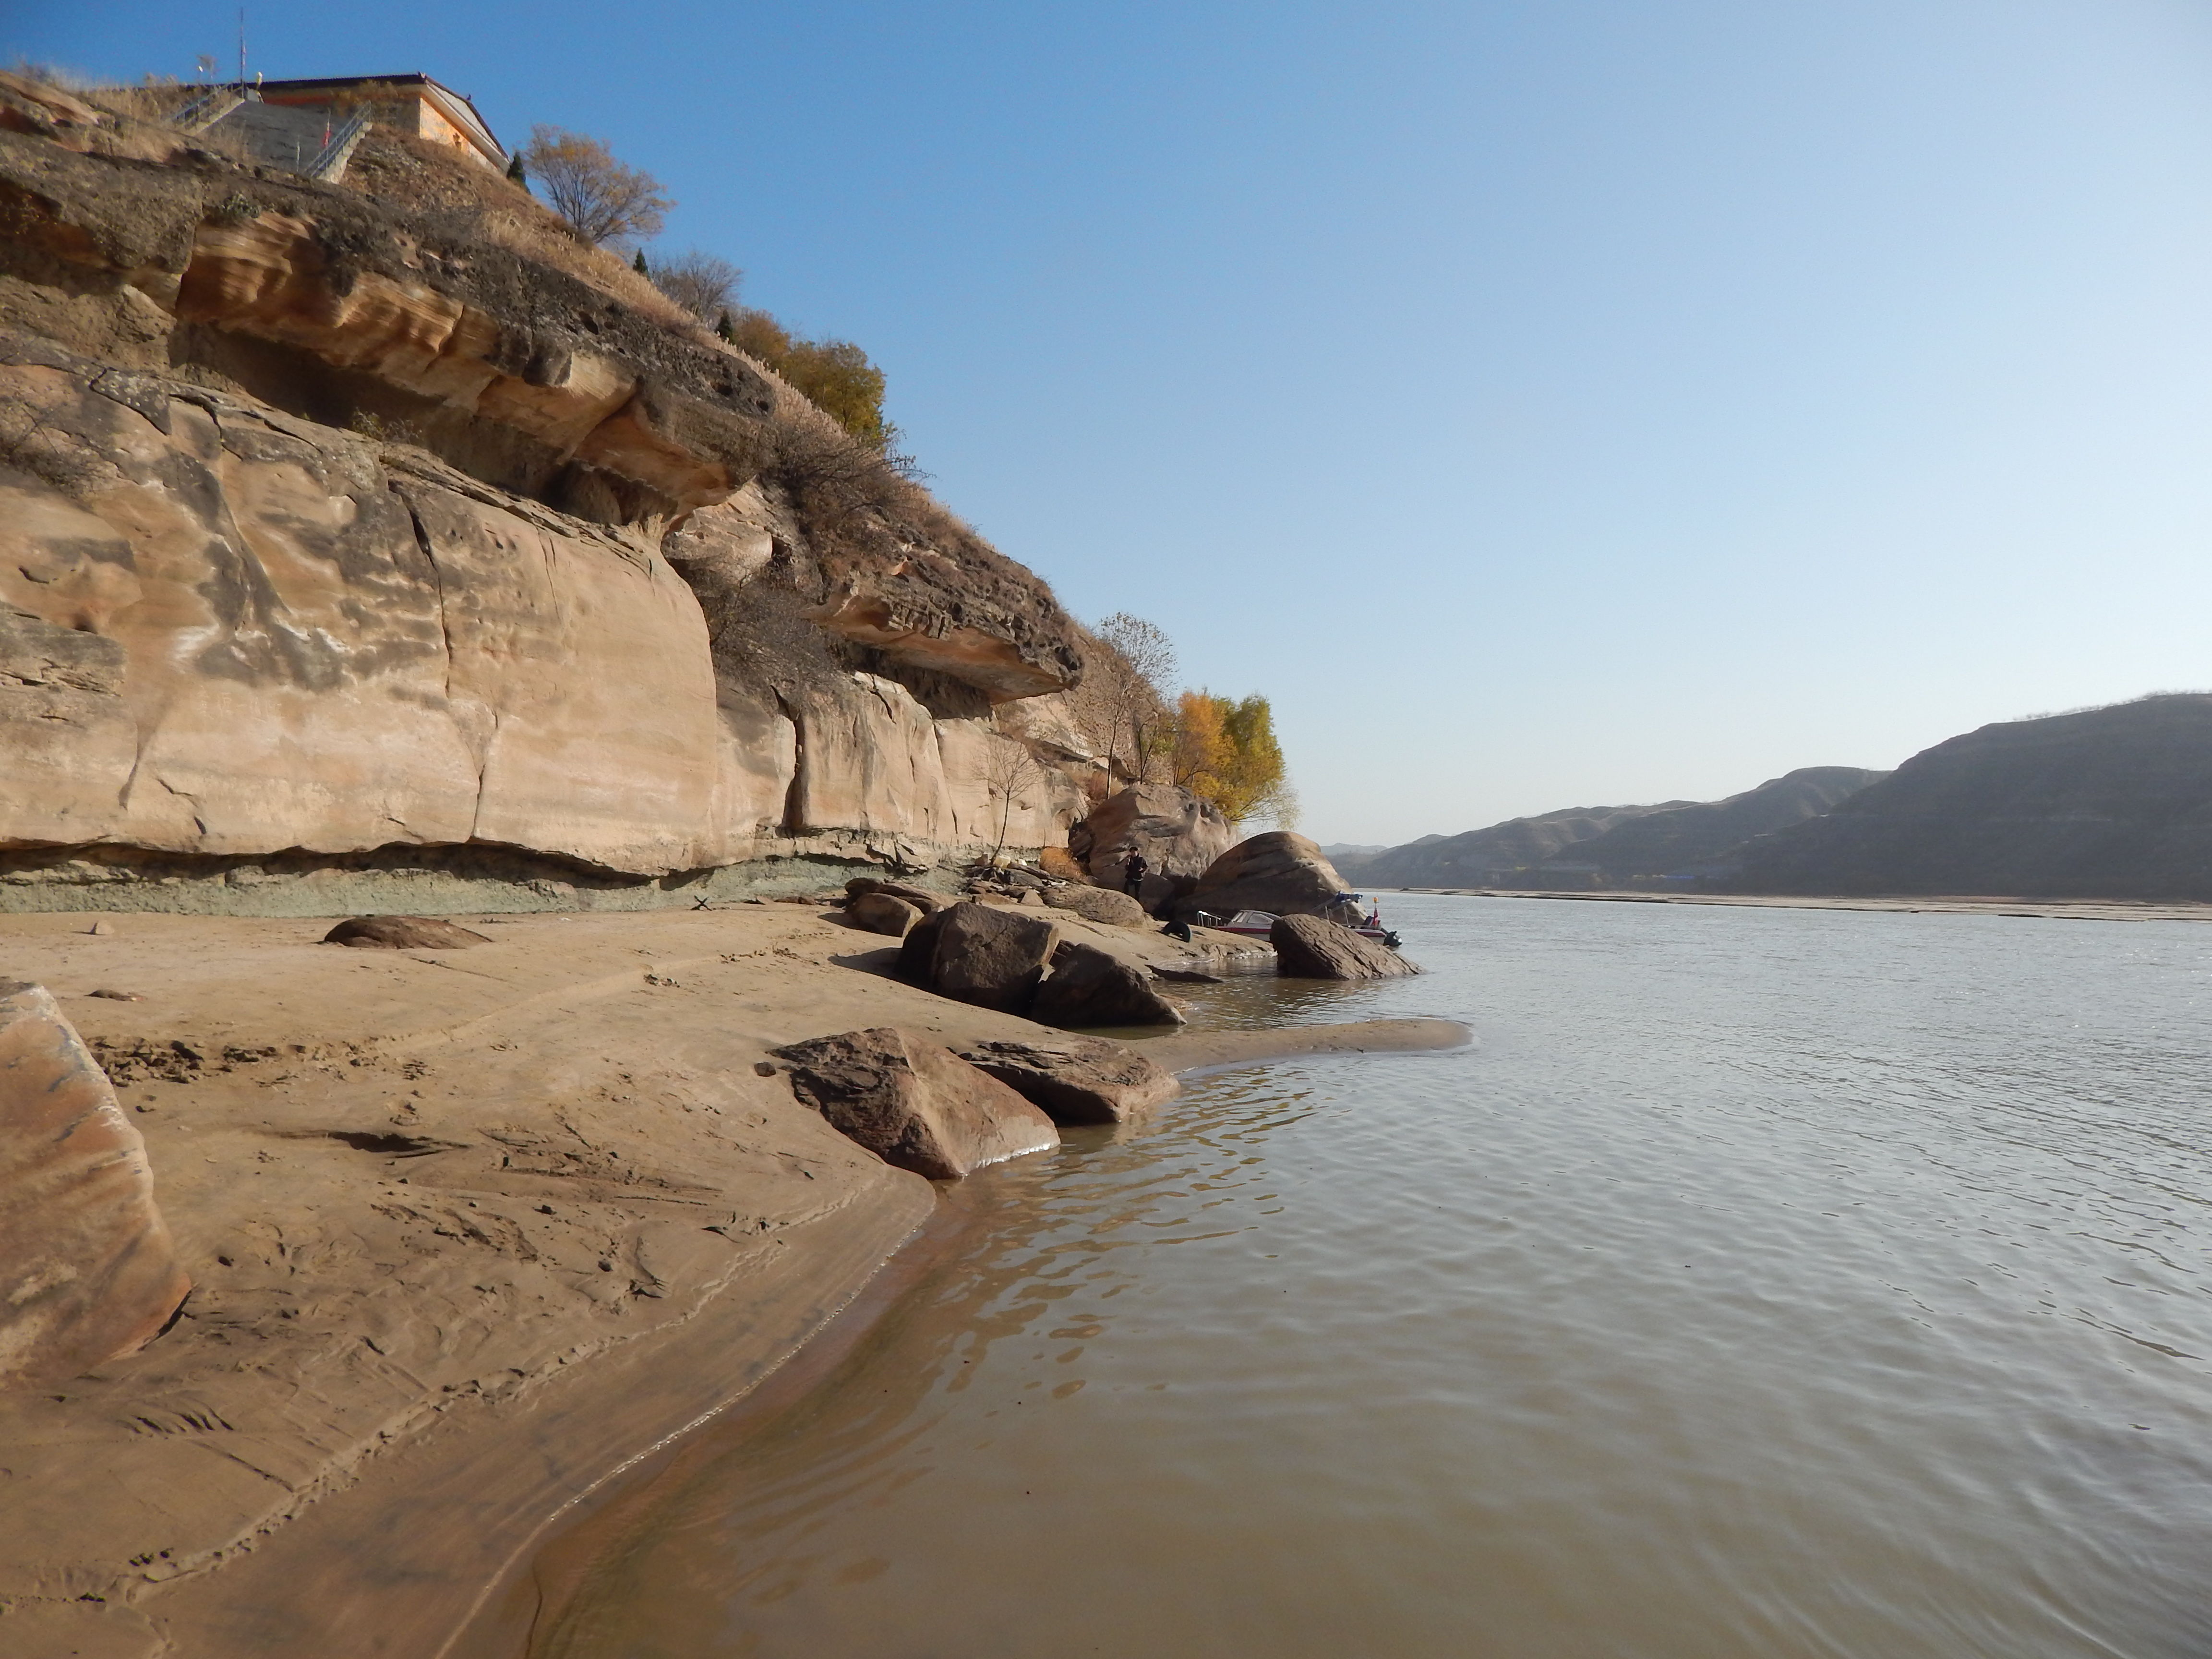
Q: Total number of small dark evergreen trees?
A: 3